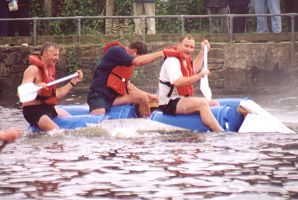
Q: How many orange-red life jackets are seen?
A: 3